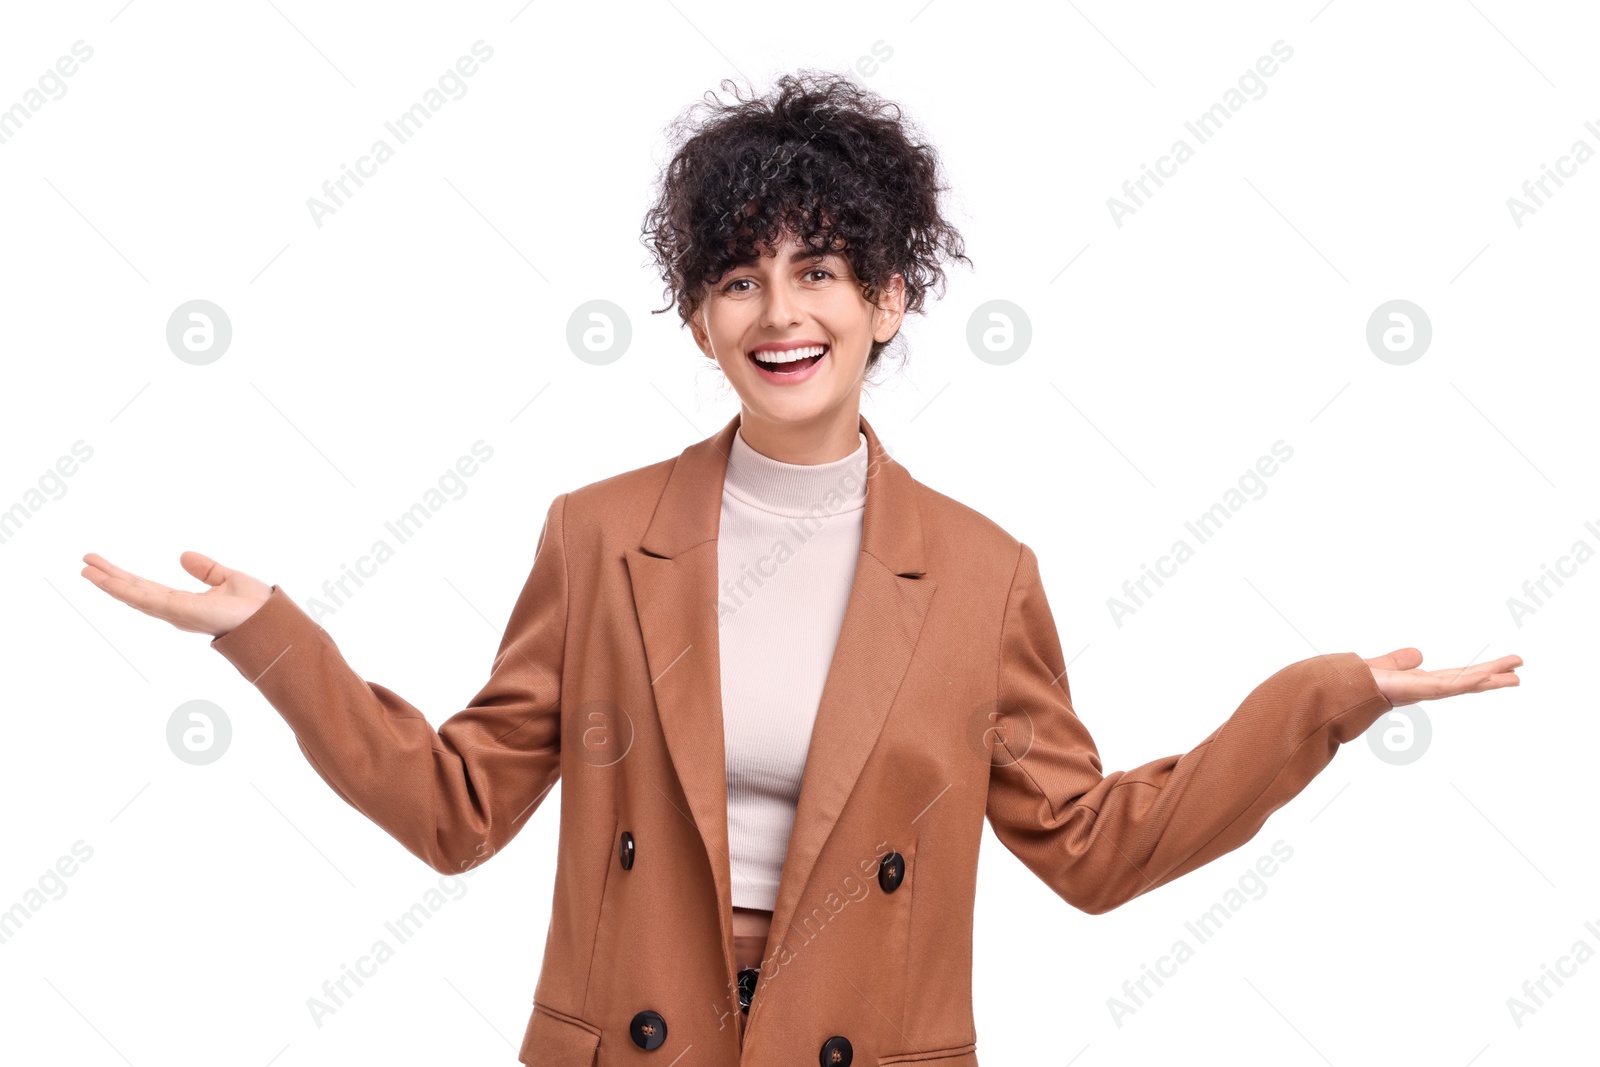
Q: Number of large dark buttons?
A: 4